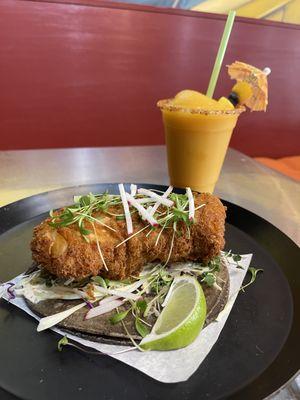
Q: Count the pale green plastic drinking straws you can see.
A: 1